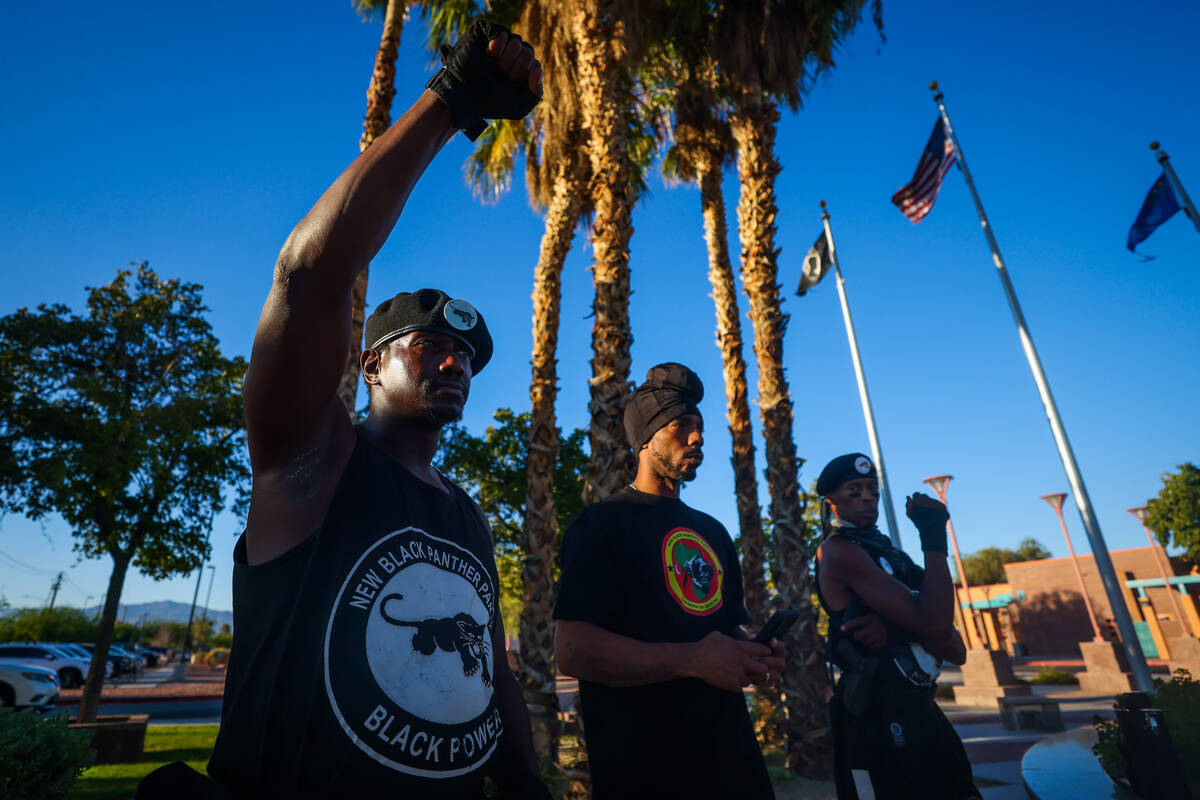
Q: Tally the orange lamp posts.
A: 3